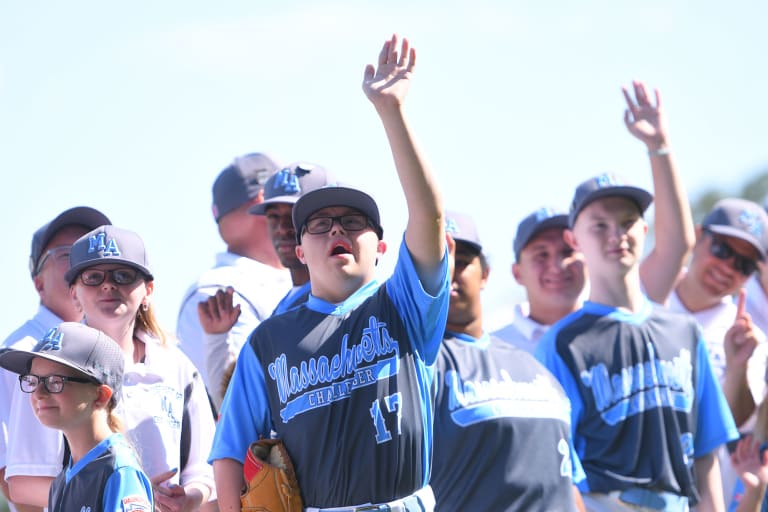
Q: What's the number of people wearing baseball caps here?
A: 10